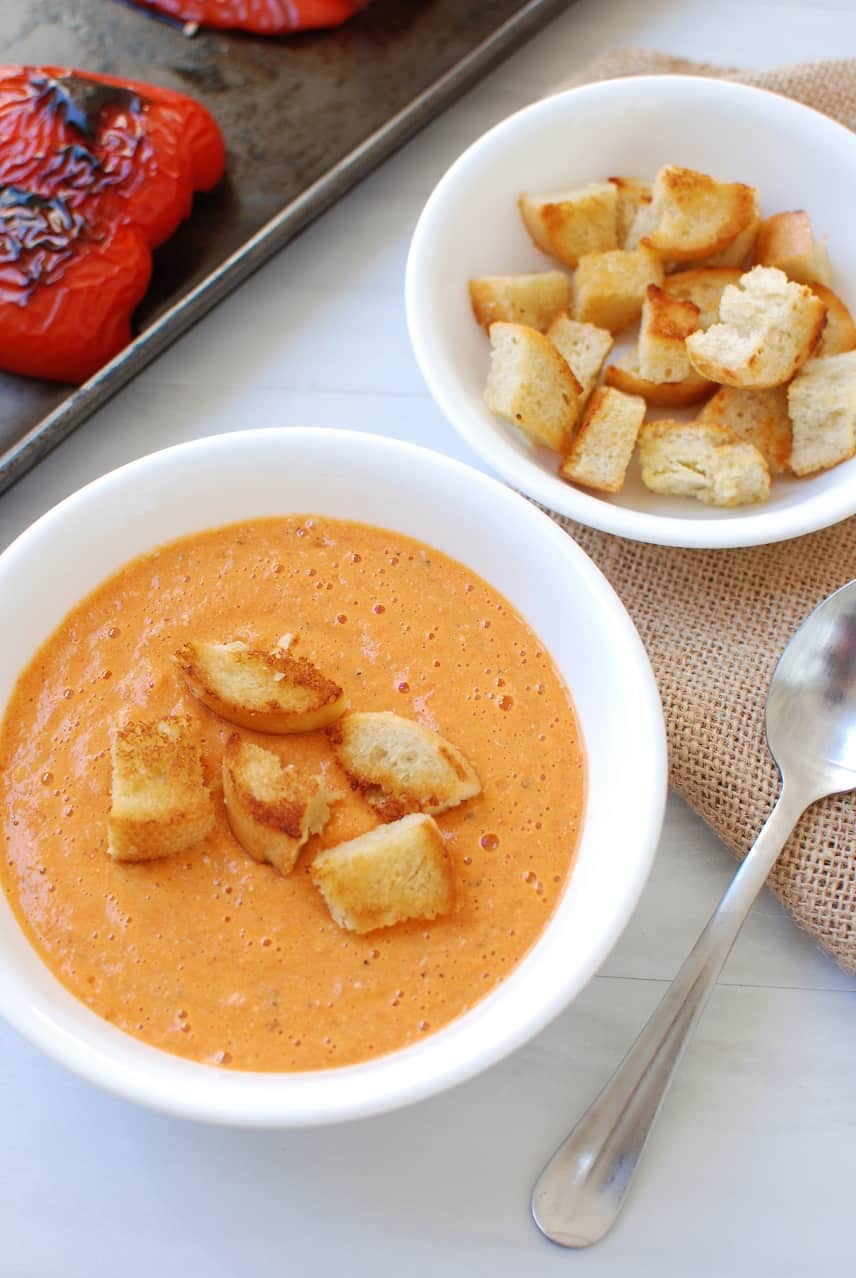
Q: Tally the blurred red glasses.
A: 0